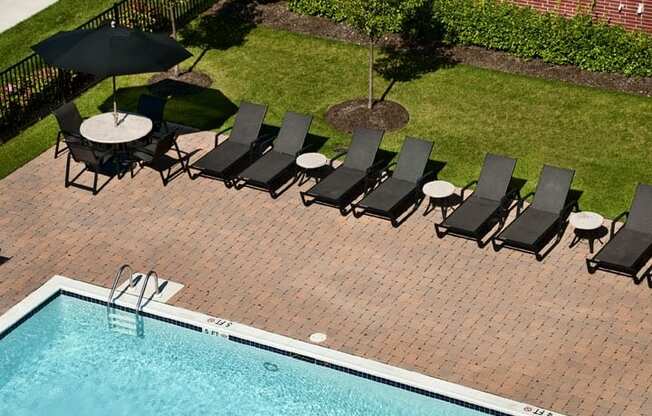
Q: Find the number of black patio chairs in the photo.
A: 11